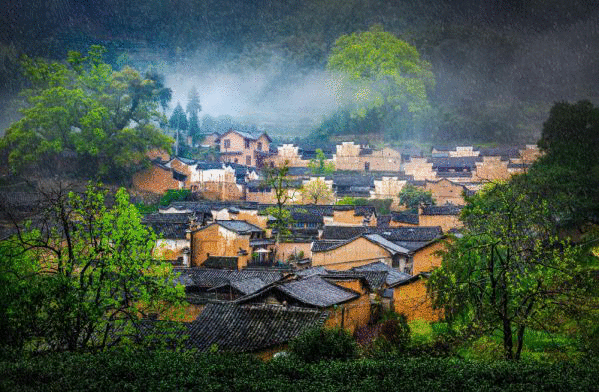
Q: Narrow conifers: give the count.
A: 2